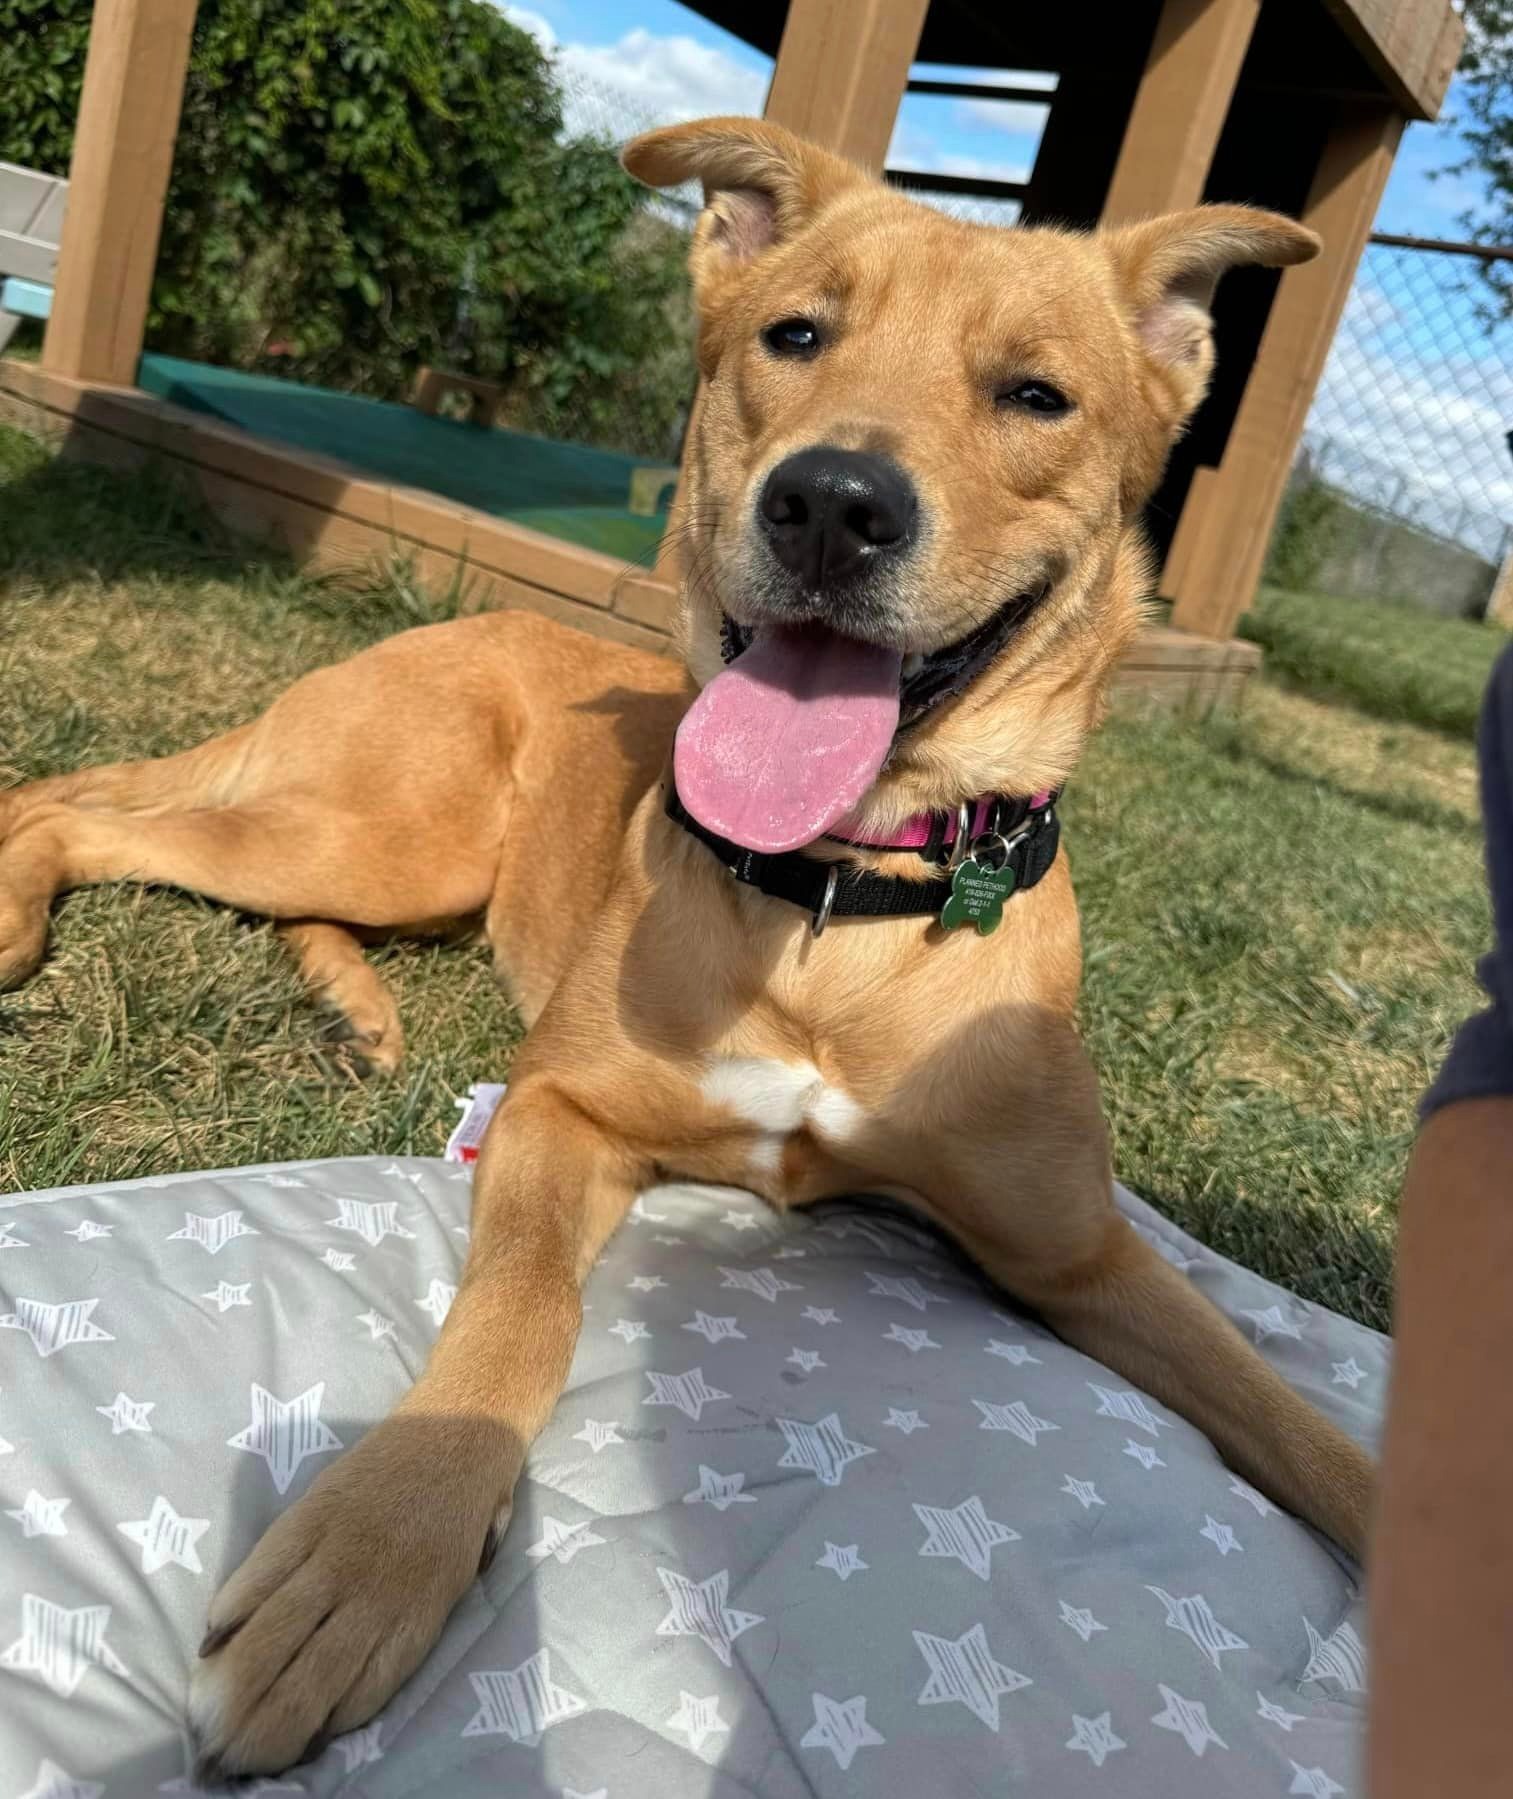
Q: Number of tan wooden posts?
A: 4